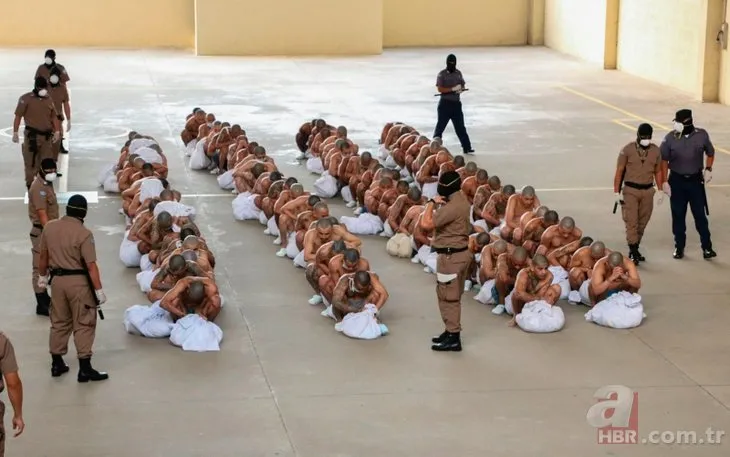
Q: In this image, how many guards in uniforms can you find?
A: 10